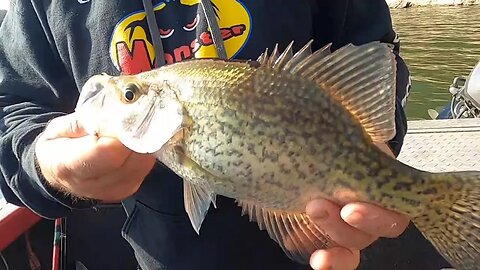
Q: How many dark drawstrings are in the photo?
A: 2